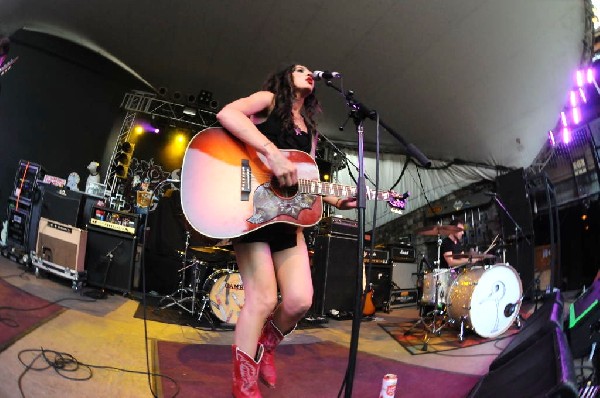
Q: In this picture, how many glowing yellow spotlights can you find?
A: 2